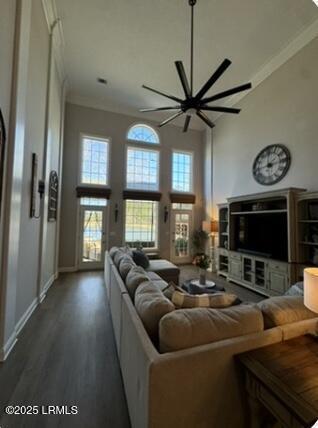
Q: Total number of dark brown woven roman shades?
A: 3